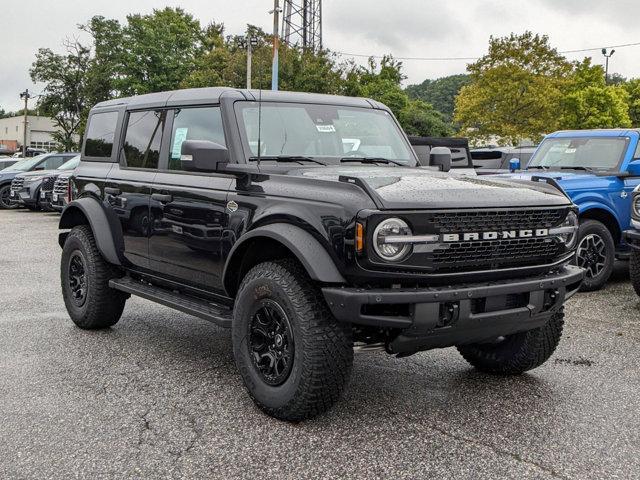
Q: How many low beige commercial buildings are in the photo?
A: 1